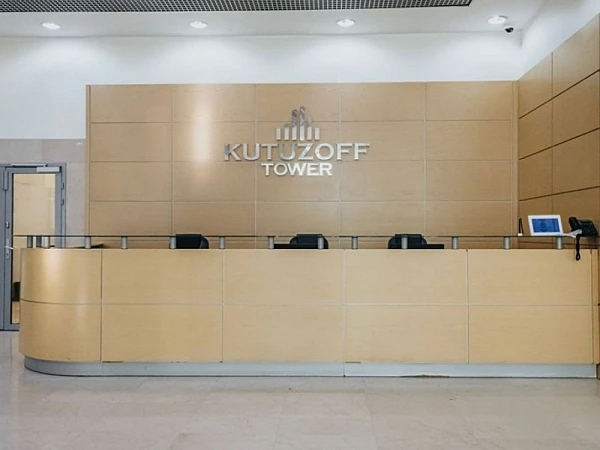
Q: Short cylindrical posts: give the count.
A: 14